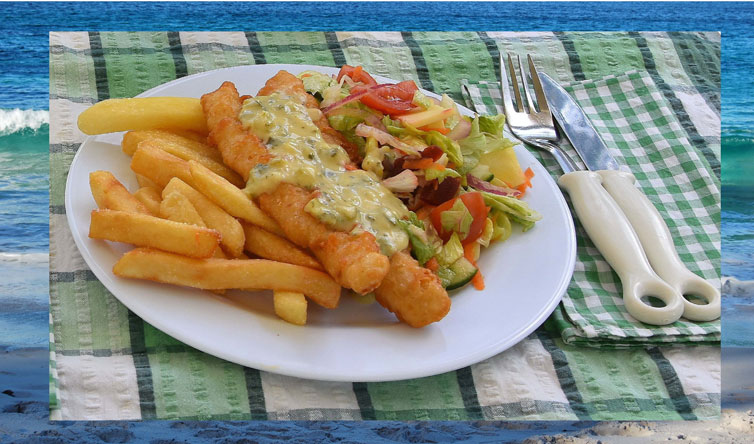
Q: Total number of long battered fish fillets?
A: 2